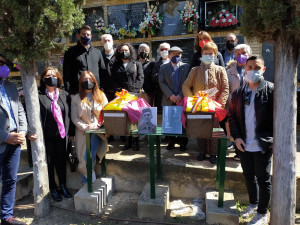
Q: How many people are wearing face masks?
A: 14